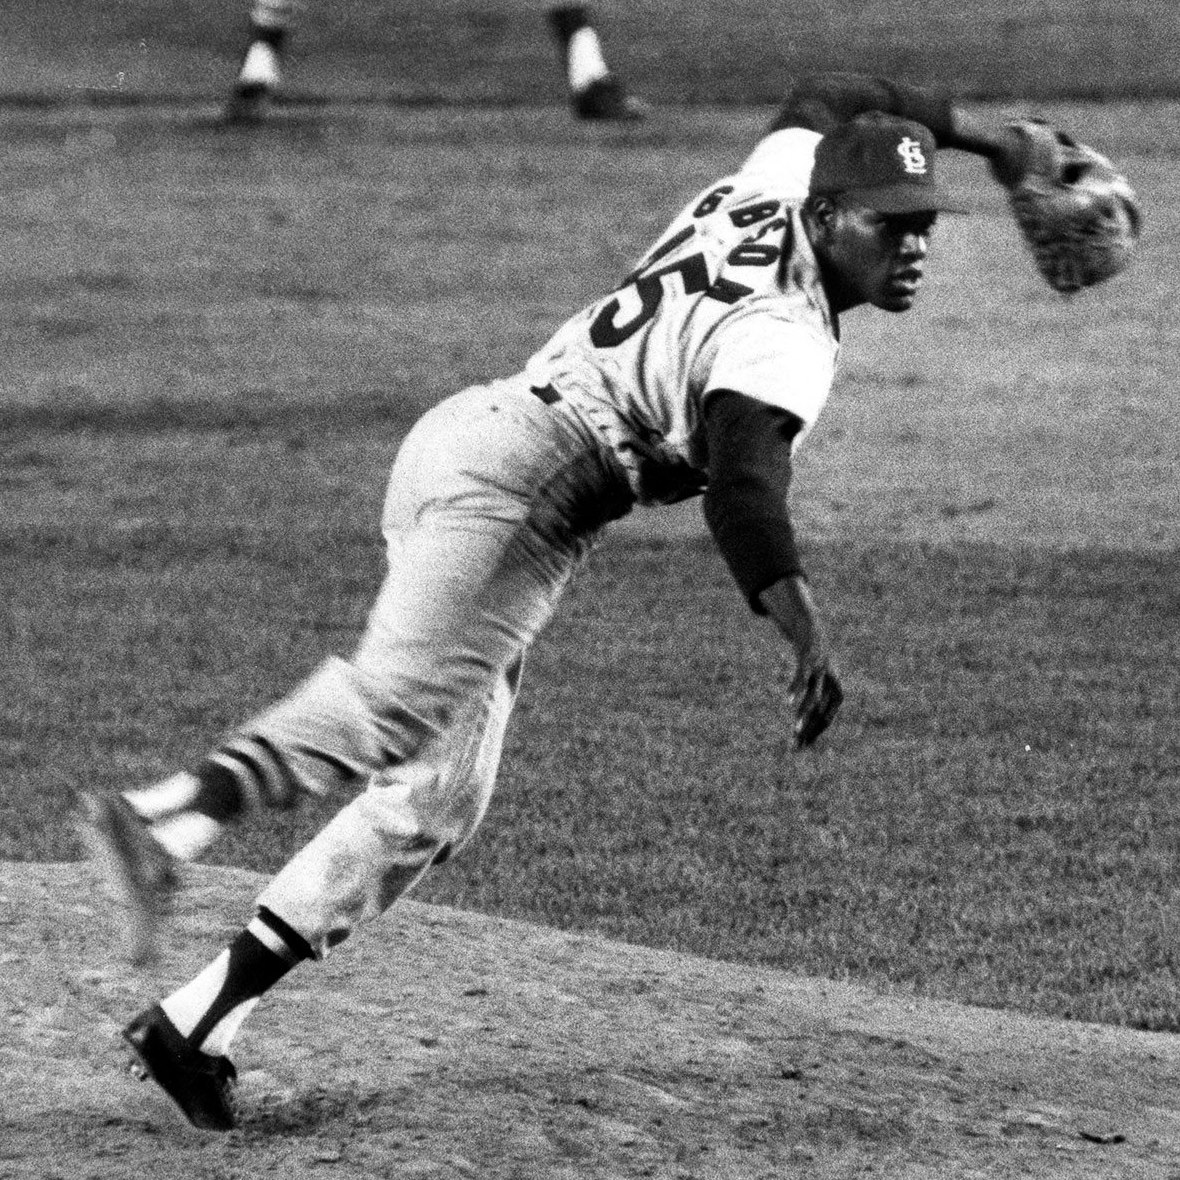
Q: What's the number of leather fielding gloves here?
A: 1